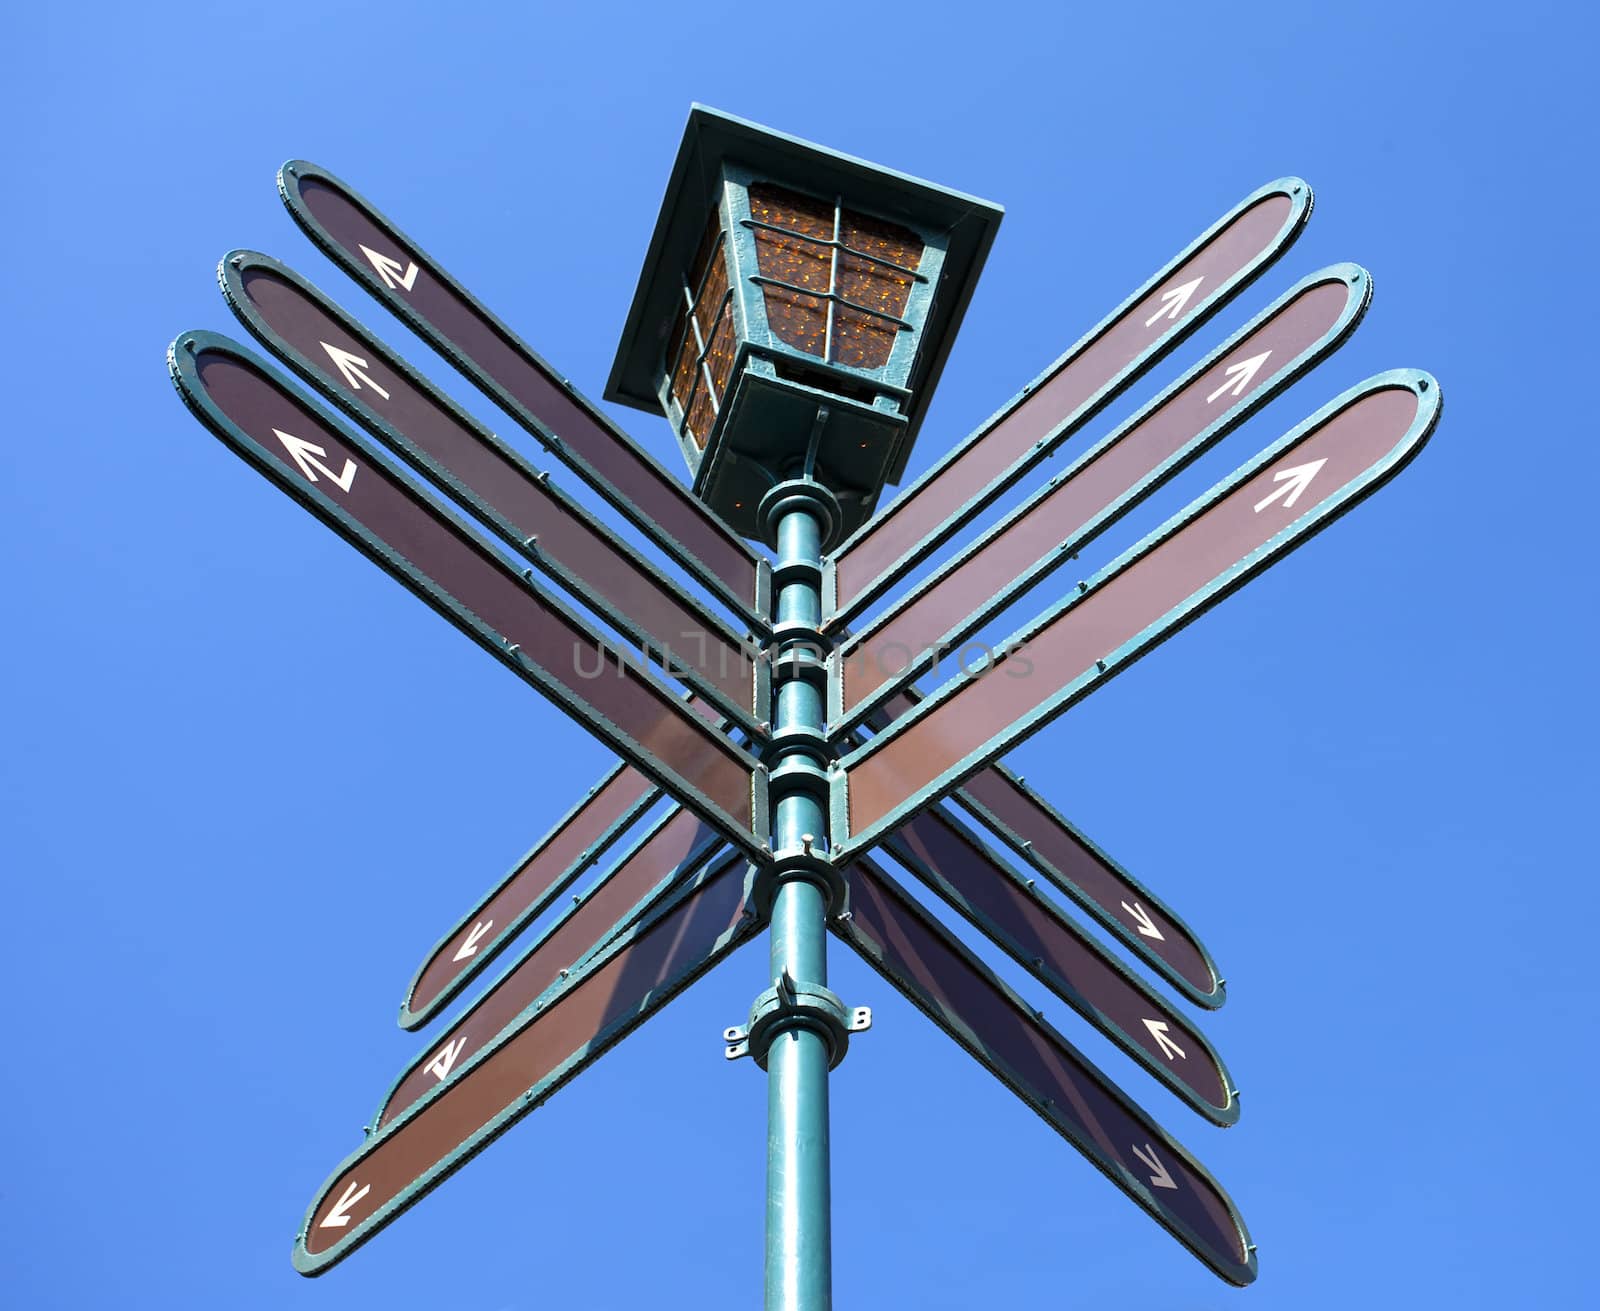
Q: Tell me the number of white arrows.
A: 12